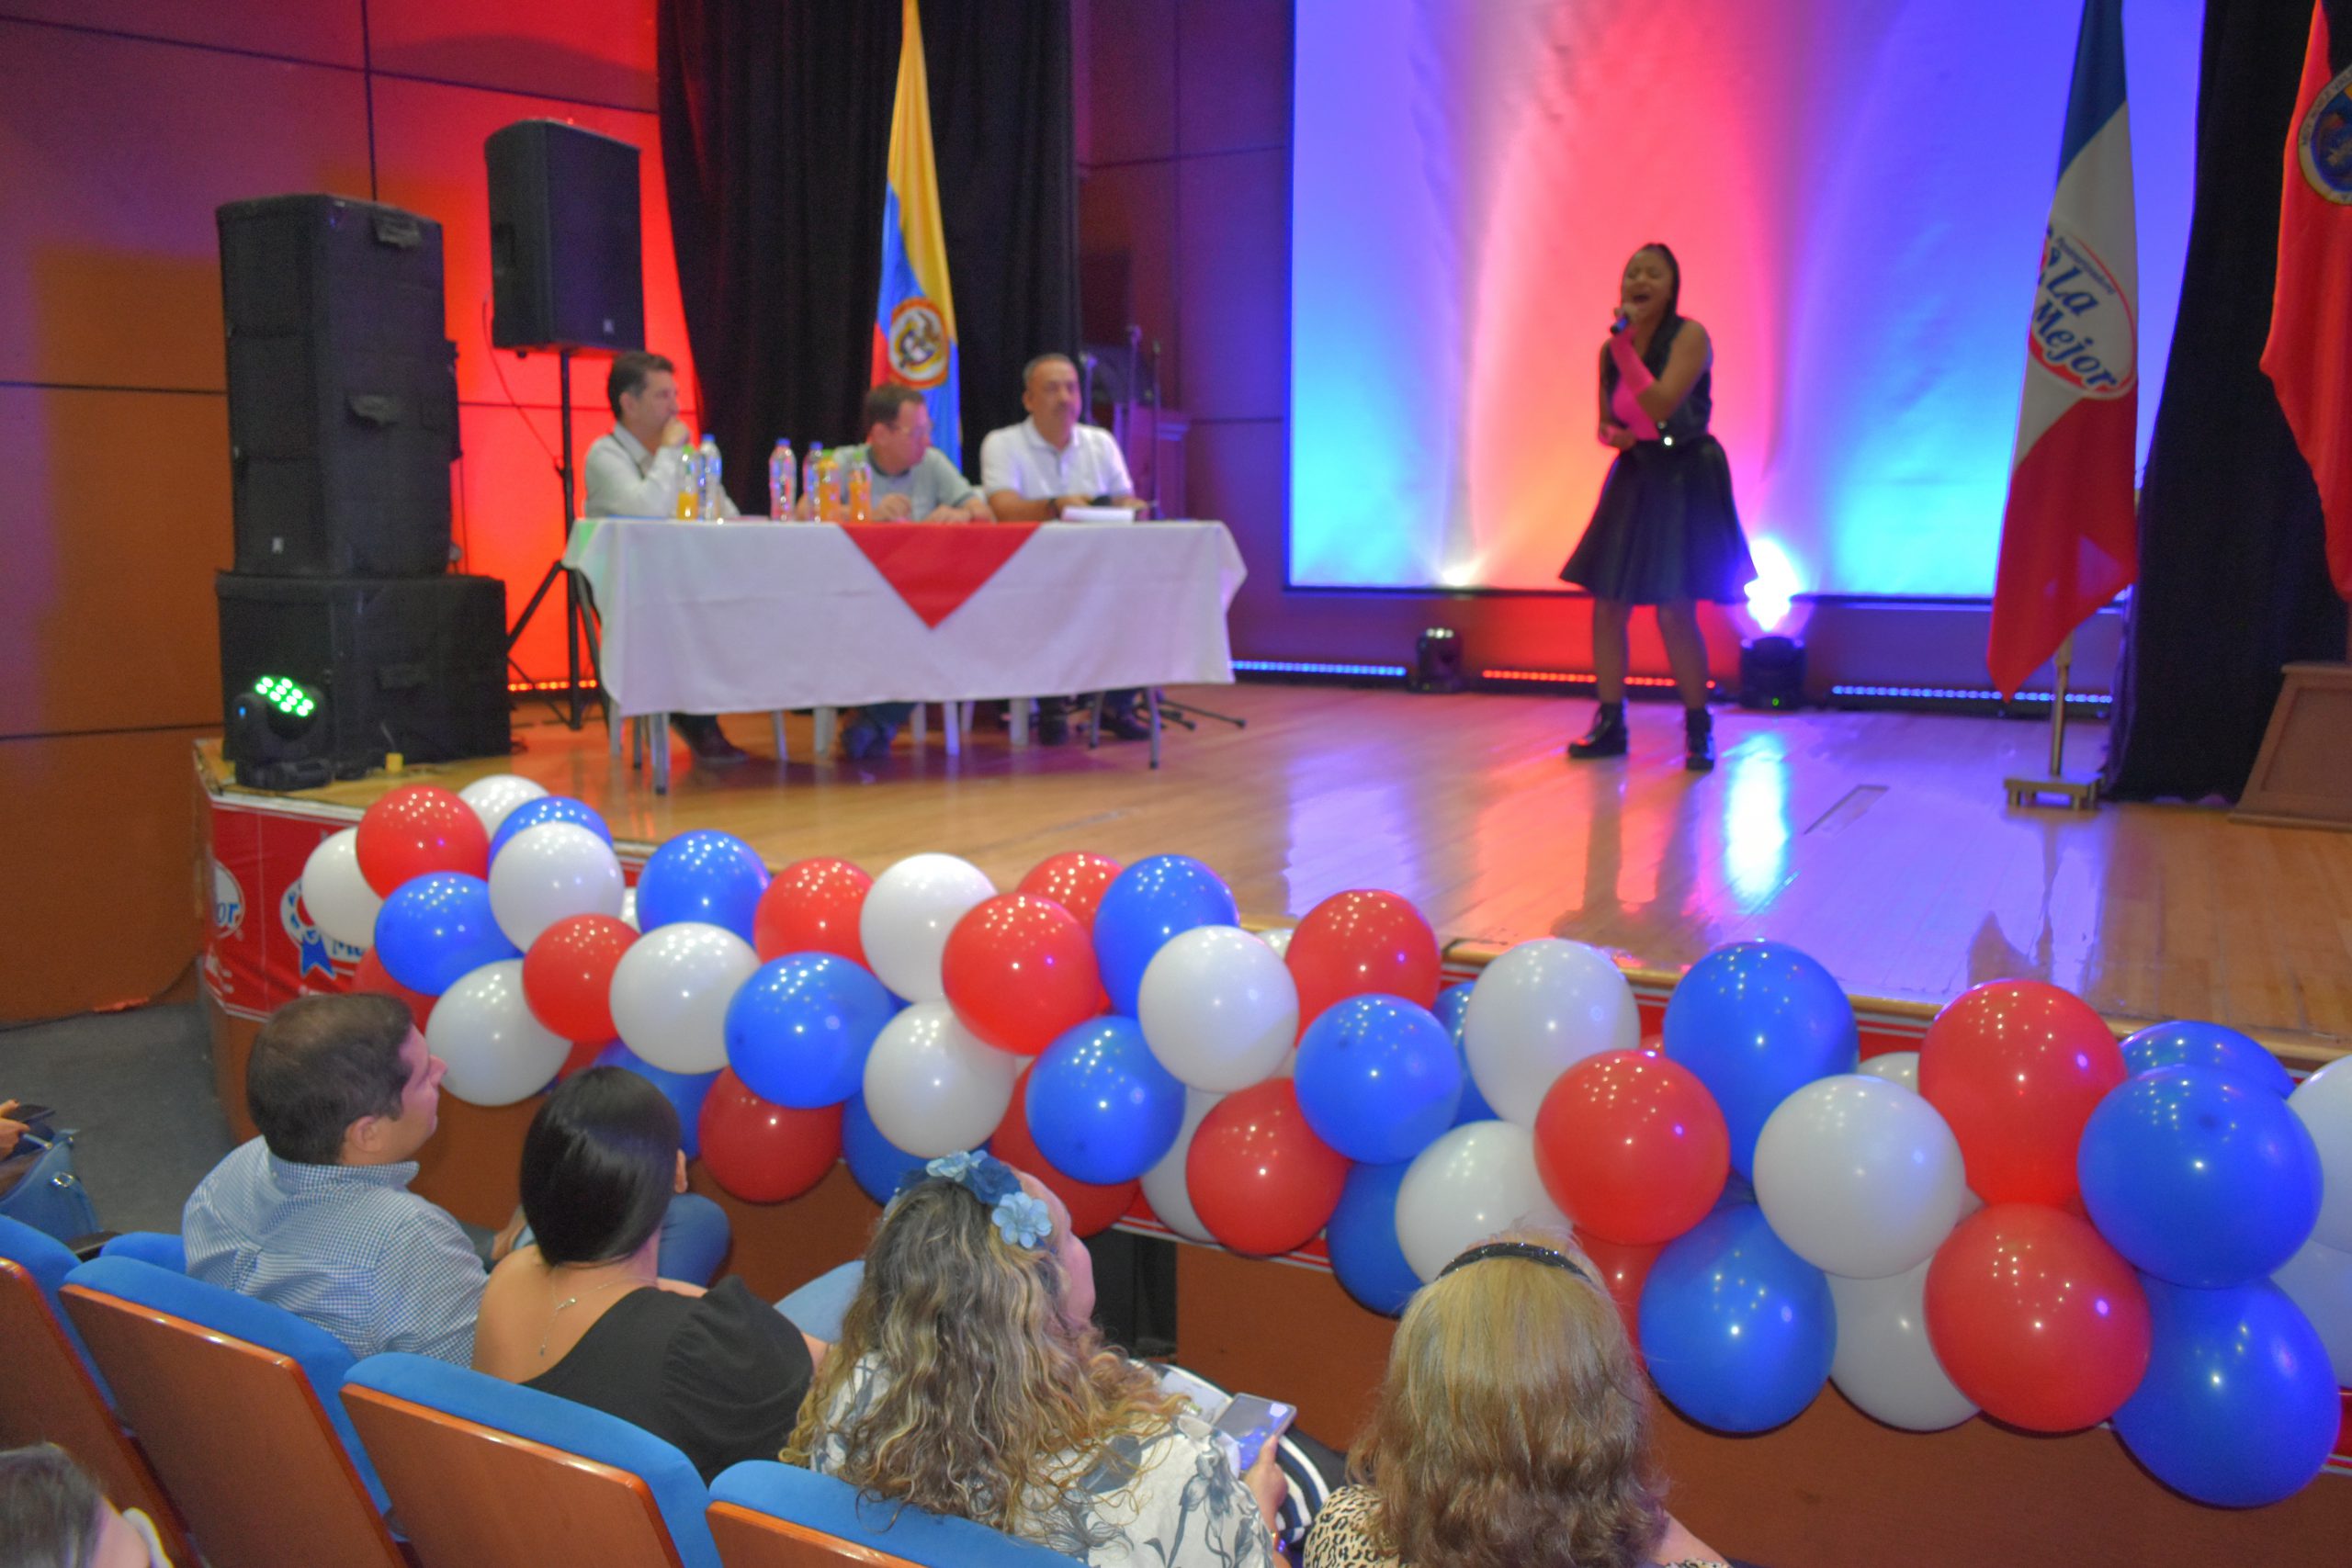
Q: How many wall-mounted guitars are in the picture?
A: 0